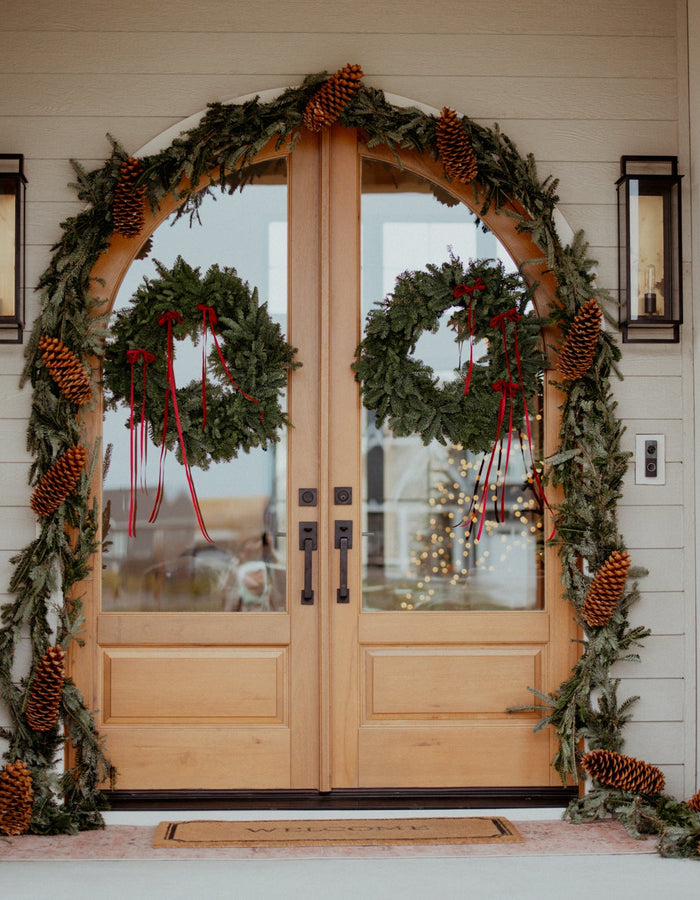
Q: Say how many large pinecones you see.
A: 11